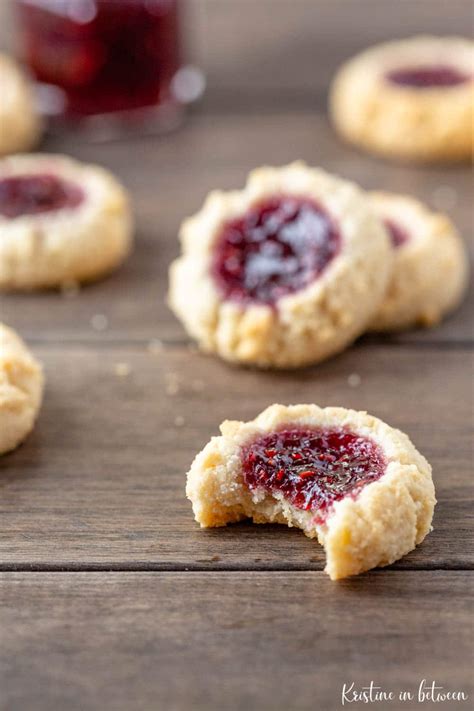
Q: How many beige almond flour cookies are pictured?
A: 7